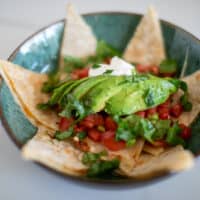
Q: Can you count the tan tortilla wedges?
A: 6